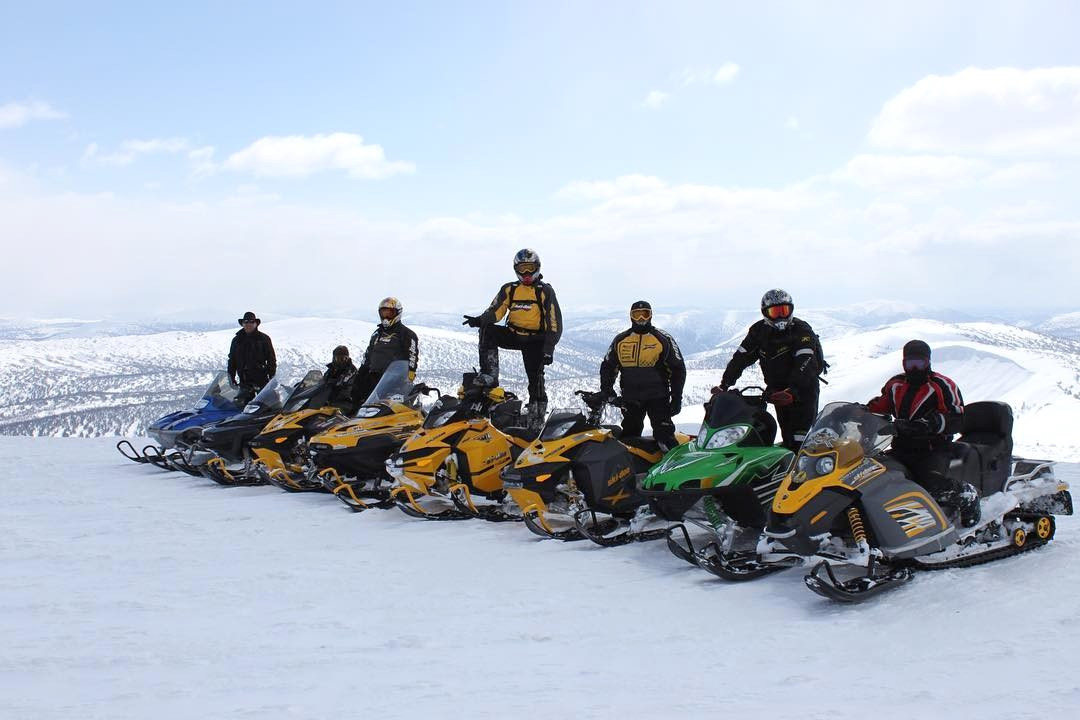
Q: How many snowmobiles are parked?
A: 8